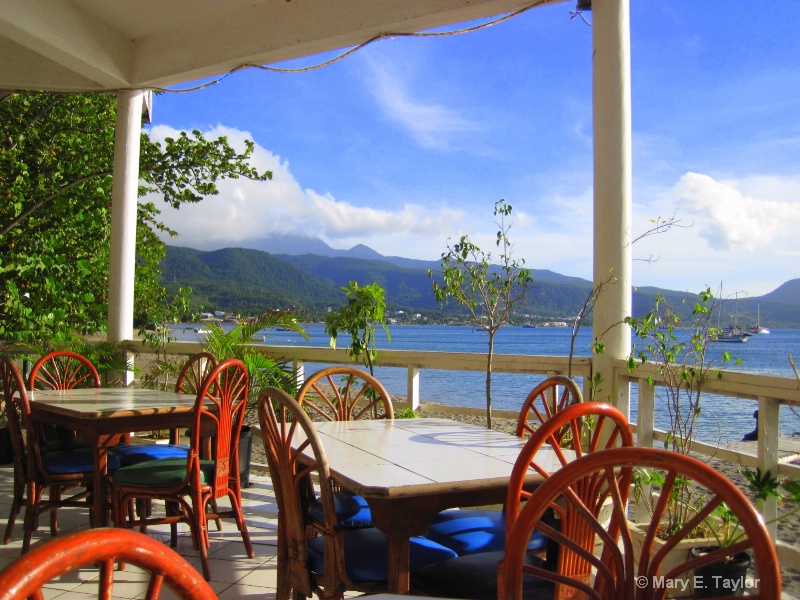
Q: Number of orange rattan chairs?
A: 10